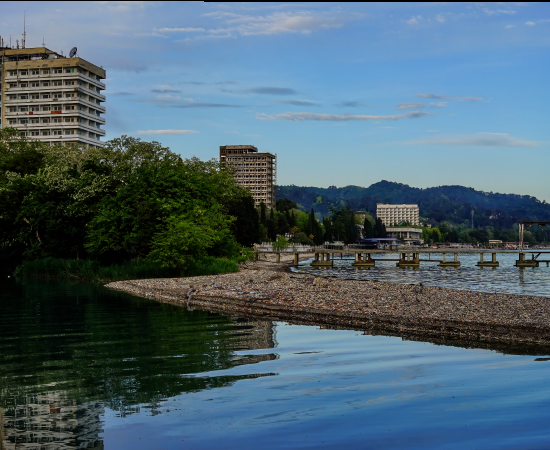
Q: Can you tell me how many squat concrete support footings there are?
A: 6